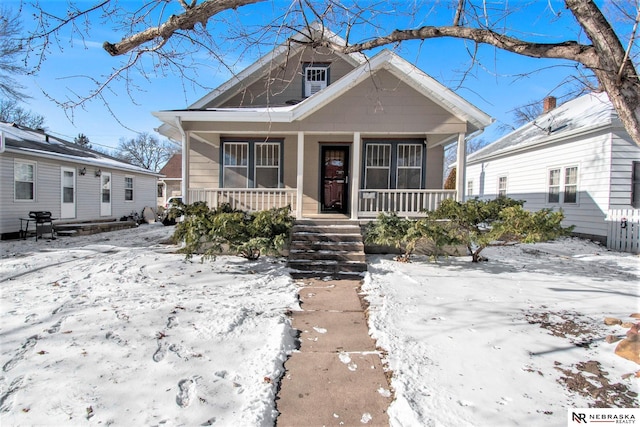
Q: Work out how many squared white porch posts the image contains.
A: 4